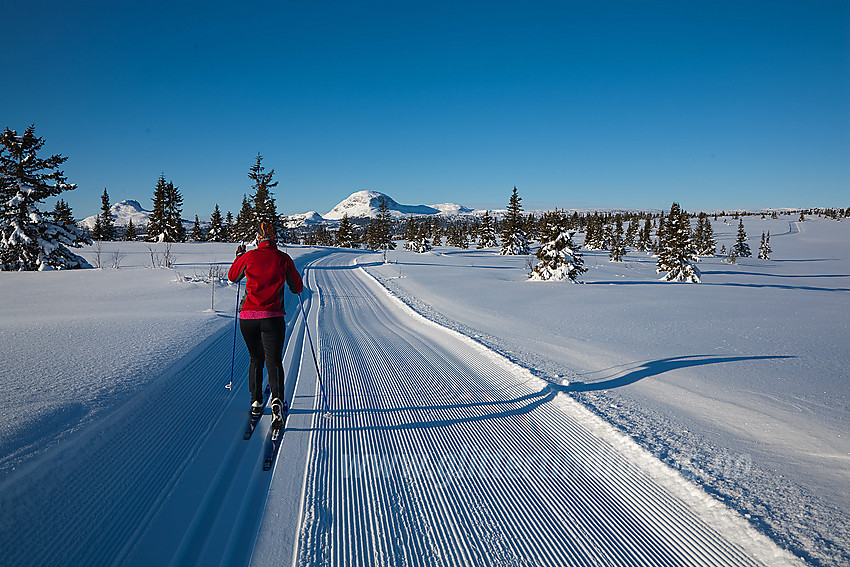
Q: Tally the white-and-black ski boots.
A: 2